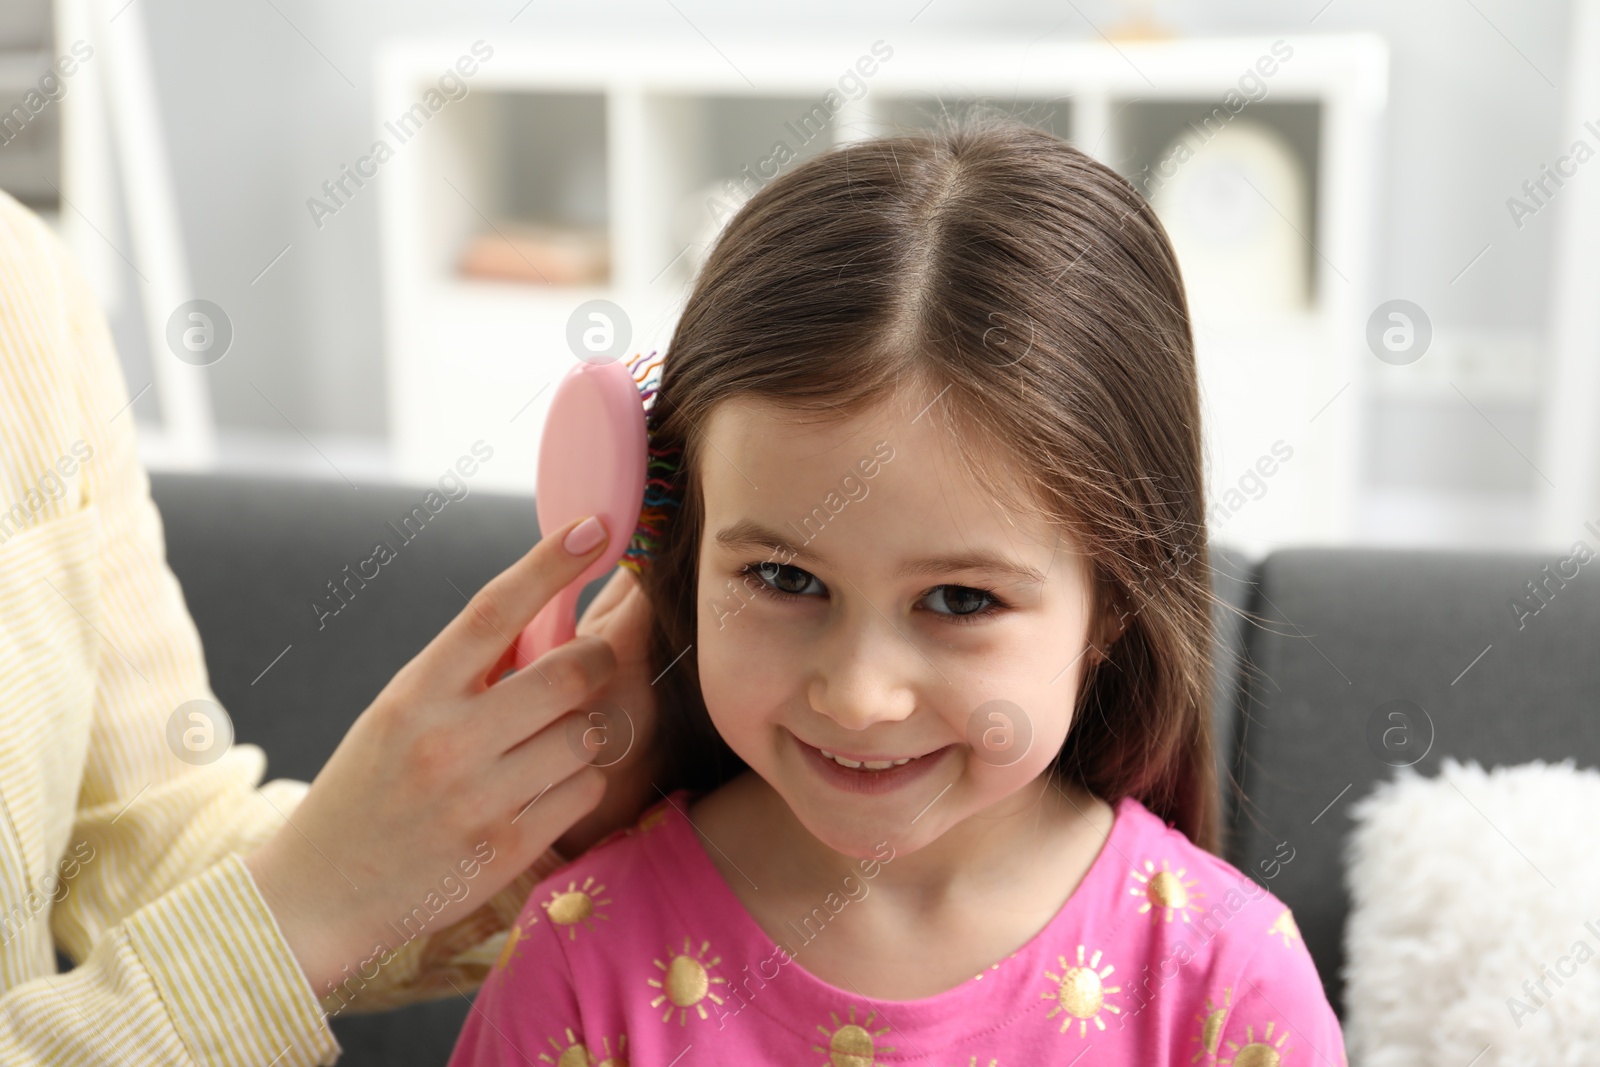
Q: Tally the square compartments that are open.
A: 4